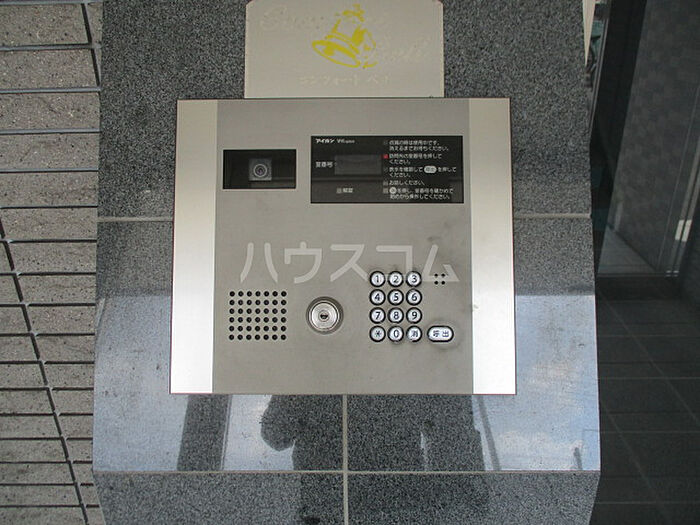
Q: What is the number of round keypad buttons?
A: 12